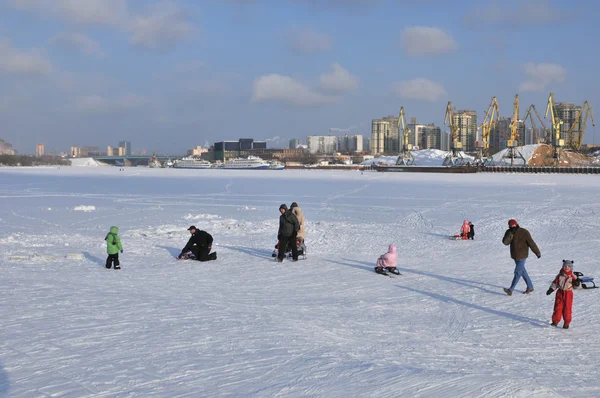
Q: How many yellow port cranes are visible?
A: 7